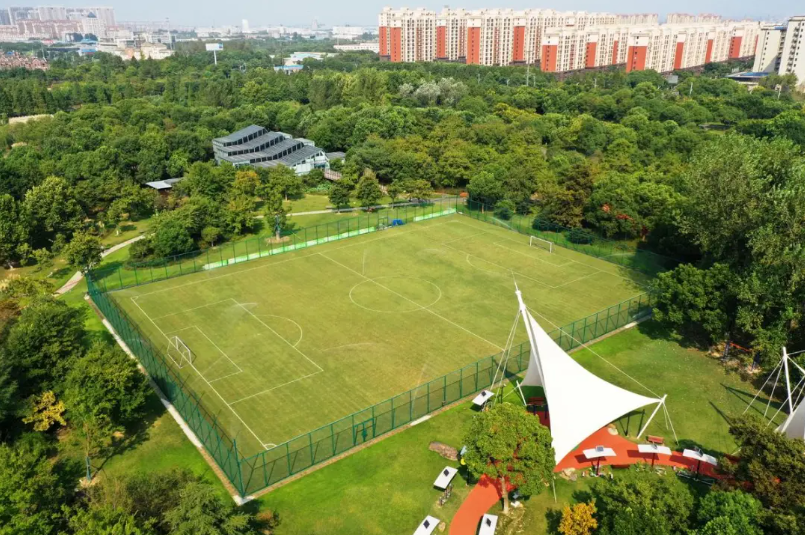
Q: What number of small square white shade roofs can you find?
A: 7